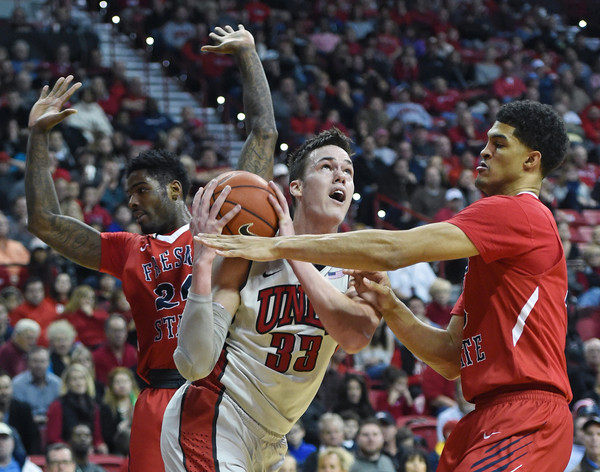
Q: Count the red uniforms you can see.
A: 2